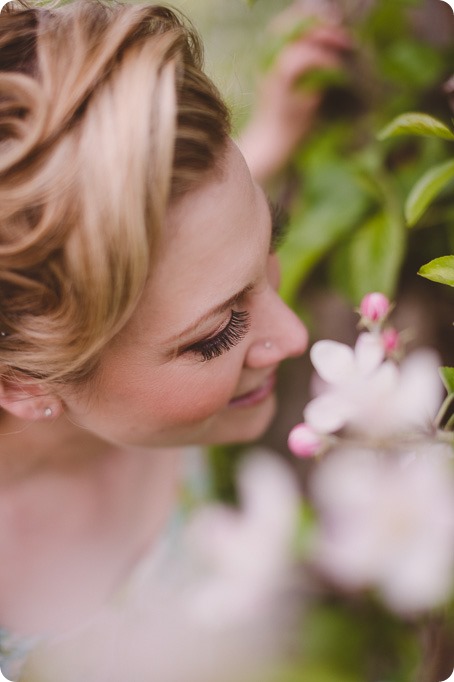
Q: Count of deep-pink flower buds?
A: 3